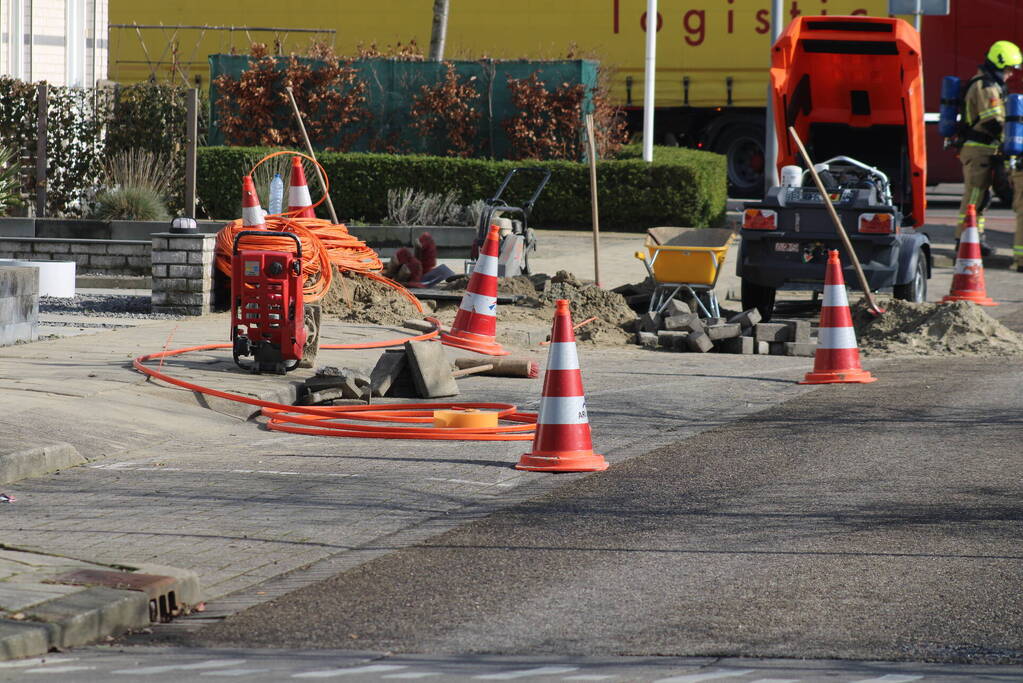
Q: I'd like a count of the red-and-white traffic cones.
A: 6